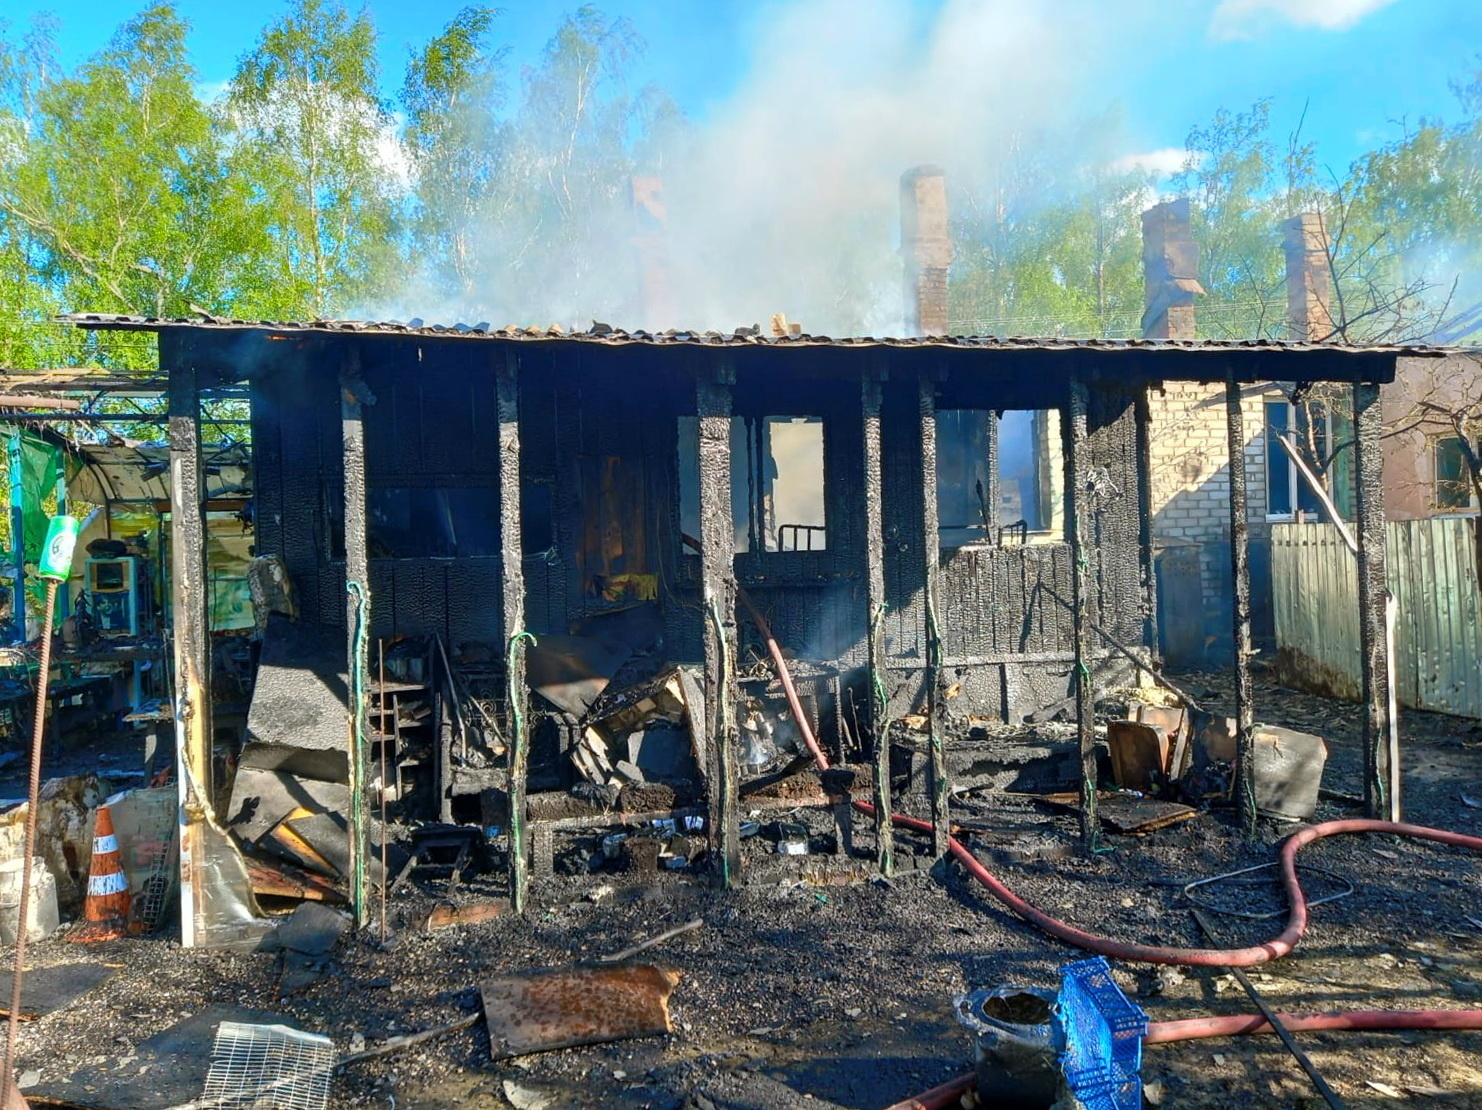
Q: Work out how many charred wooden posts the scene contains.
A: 9